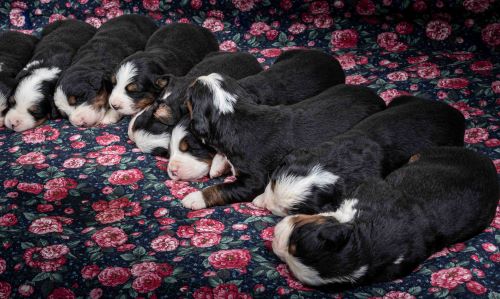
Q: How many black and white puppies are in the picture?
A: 9